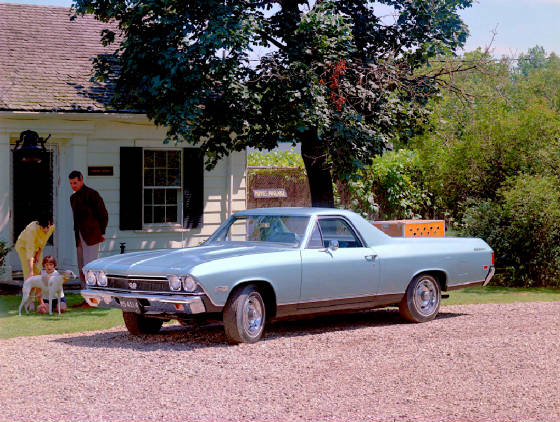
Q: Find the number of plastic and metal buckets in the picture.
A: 0